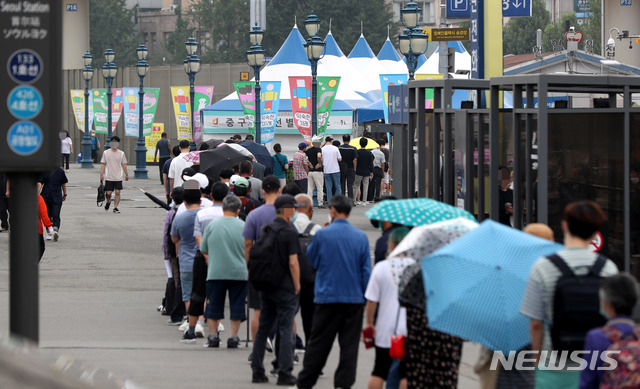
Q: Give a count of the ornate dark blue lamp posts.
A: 7